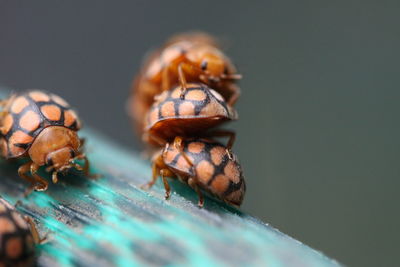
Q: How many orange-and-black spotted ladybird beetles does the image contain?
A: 5